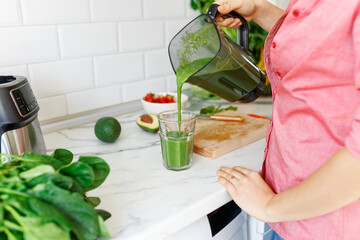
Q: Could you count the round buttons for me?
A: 3